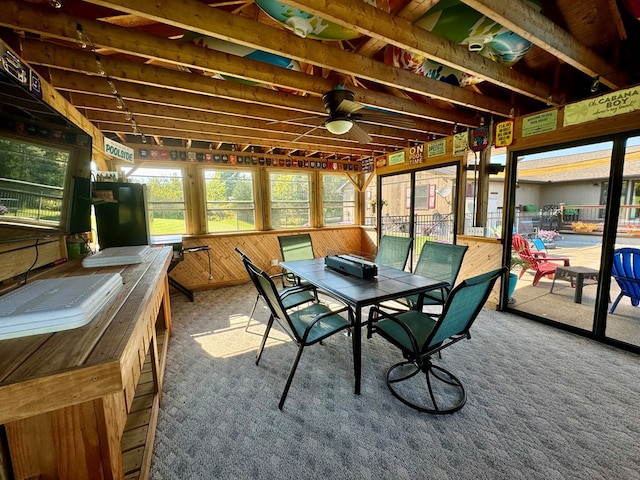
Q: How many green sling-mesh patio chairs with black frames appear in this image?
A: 6